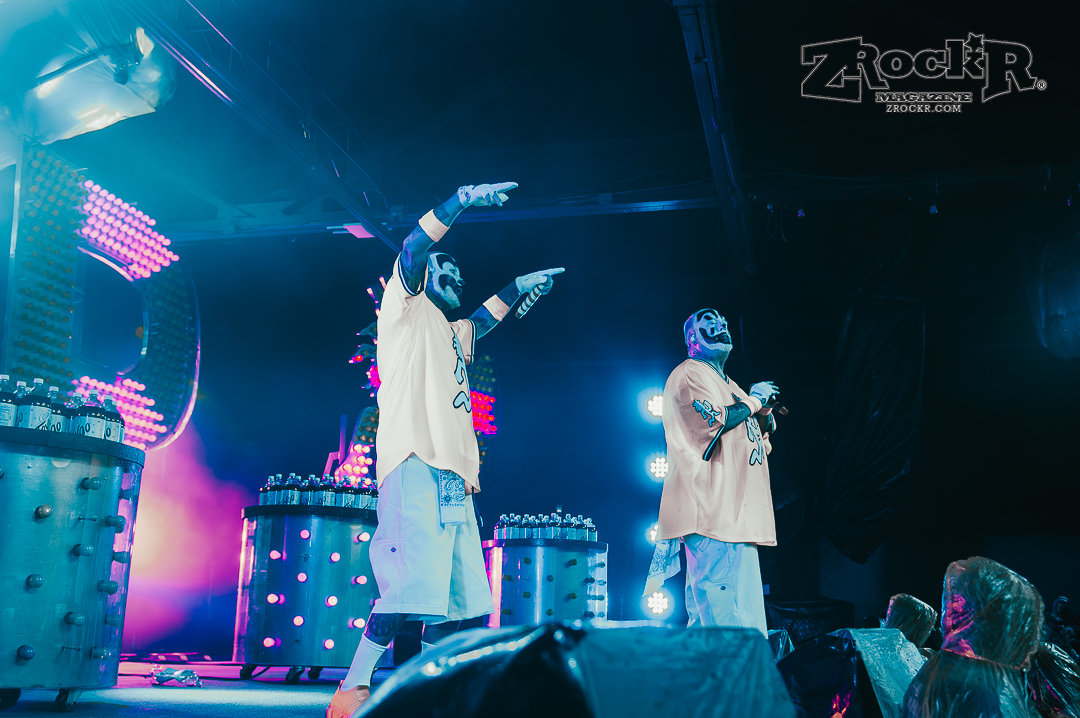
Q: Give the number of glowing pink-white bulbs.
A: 12